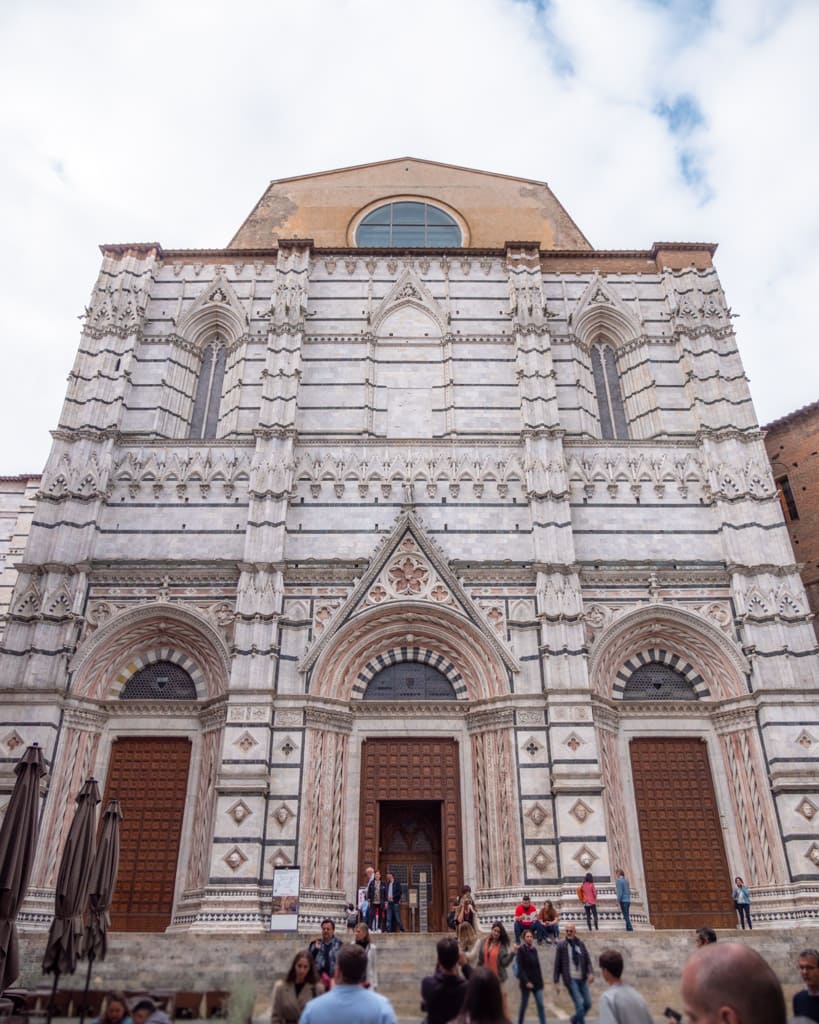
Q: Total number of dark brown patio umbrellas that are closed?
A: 3